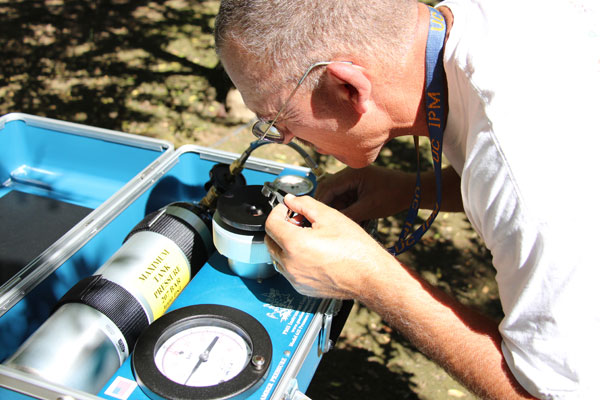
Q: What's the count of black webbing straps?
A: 2